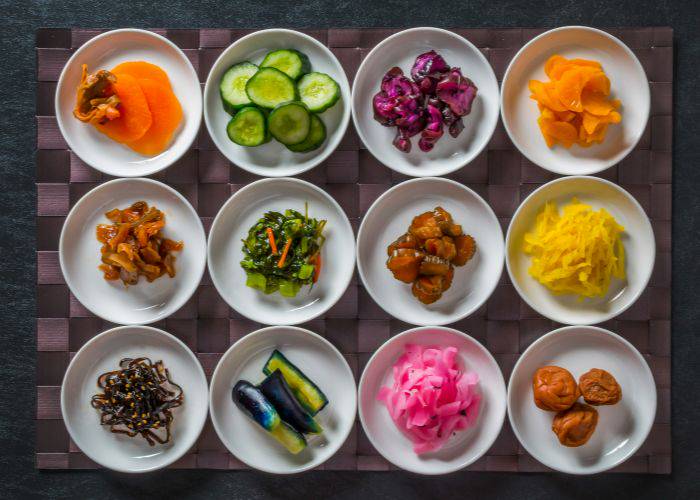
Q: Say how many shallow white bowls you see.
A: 12